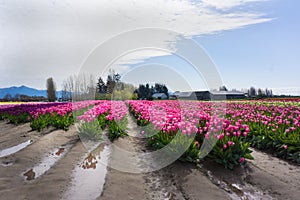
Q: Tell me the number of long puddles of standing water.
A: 3